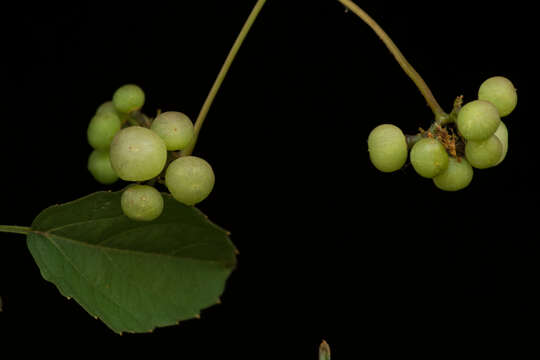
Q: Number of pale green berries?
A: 15